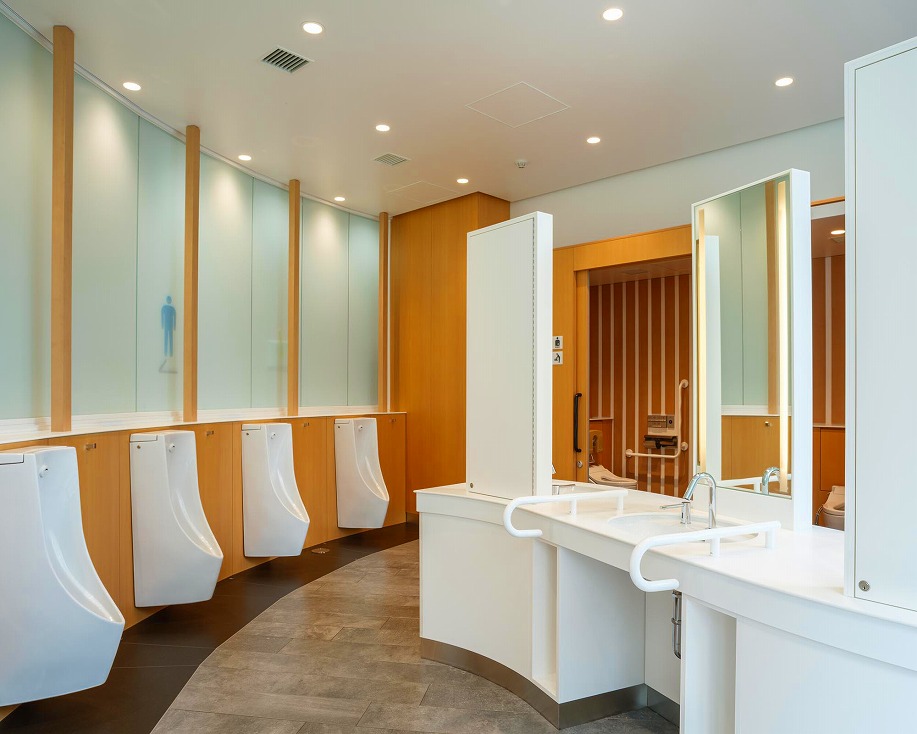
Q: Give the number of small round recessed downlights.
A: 10